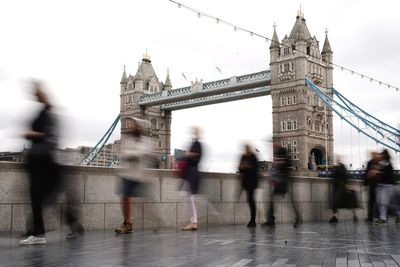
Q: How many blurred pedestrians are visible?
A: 8